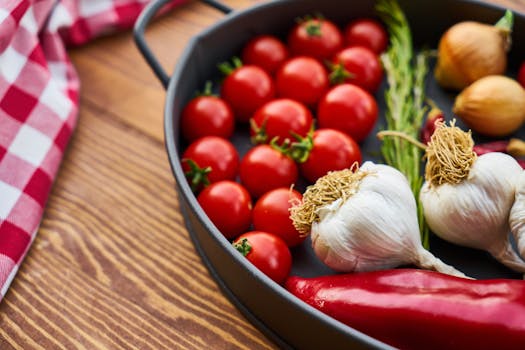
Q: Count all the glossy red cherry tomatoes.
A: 15